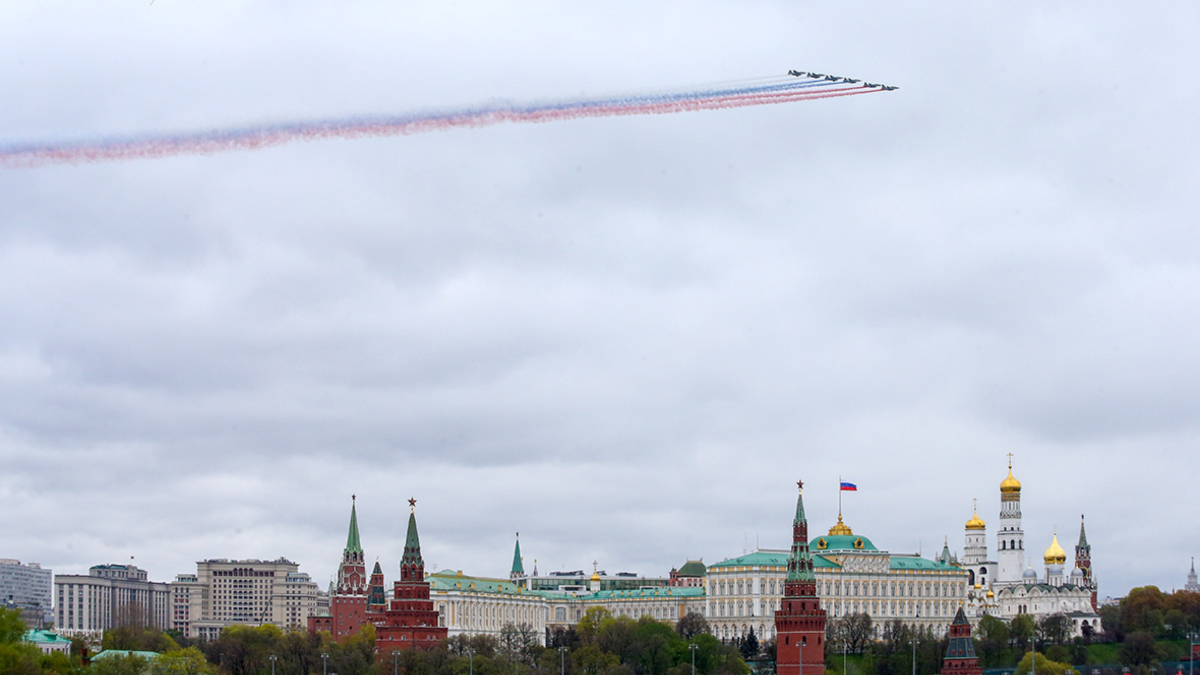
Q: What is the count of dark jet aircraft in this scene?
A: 6